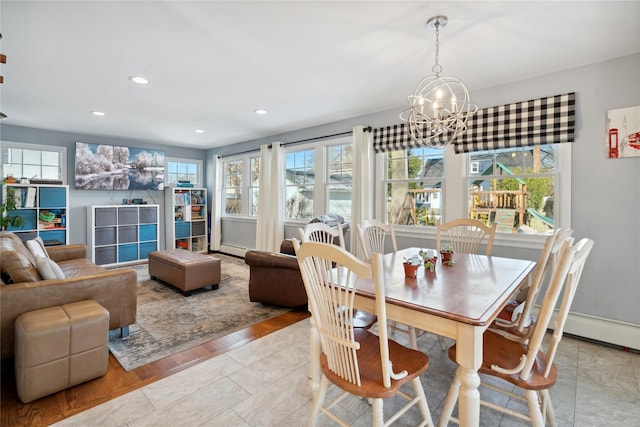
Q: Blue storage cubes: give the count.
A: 7